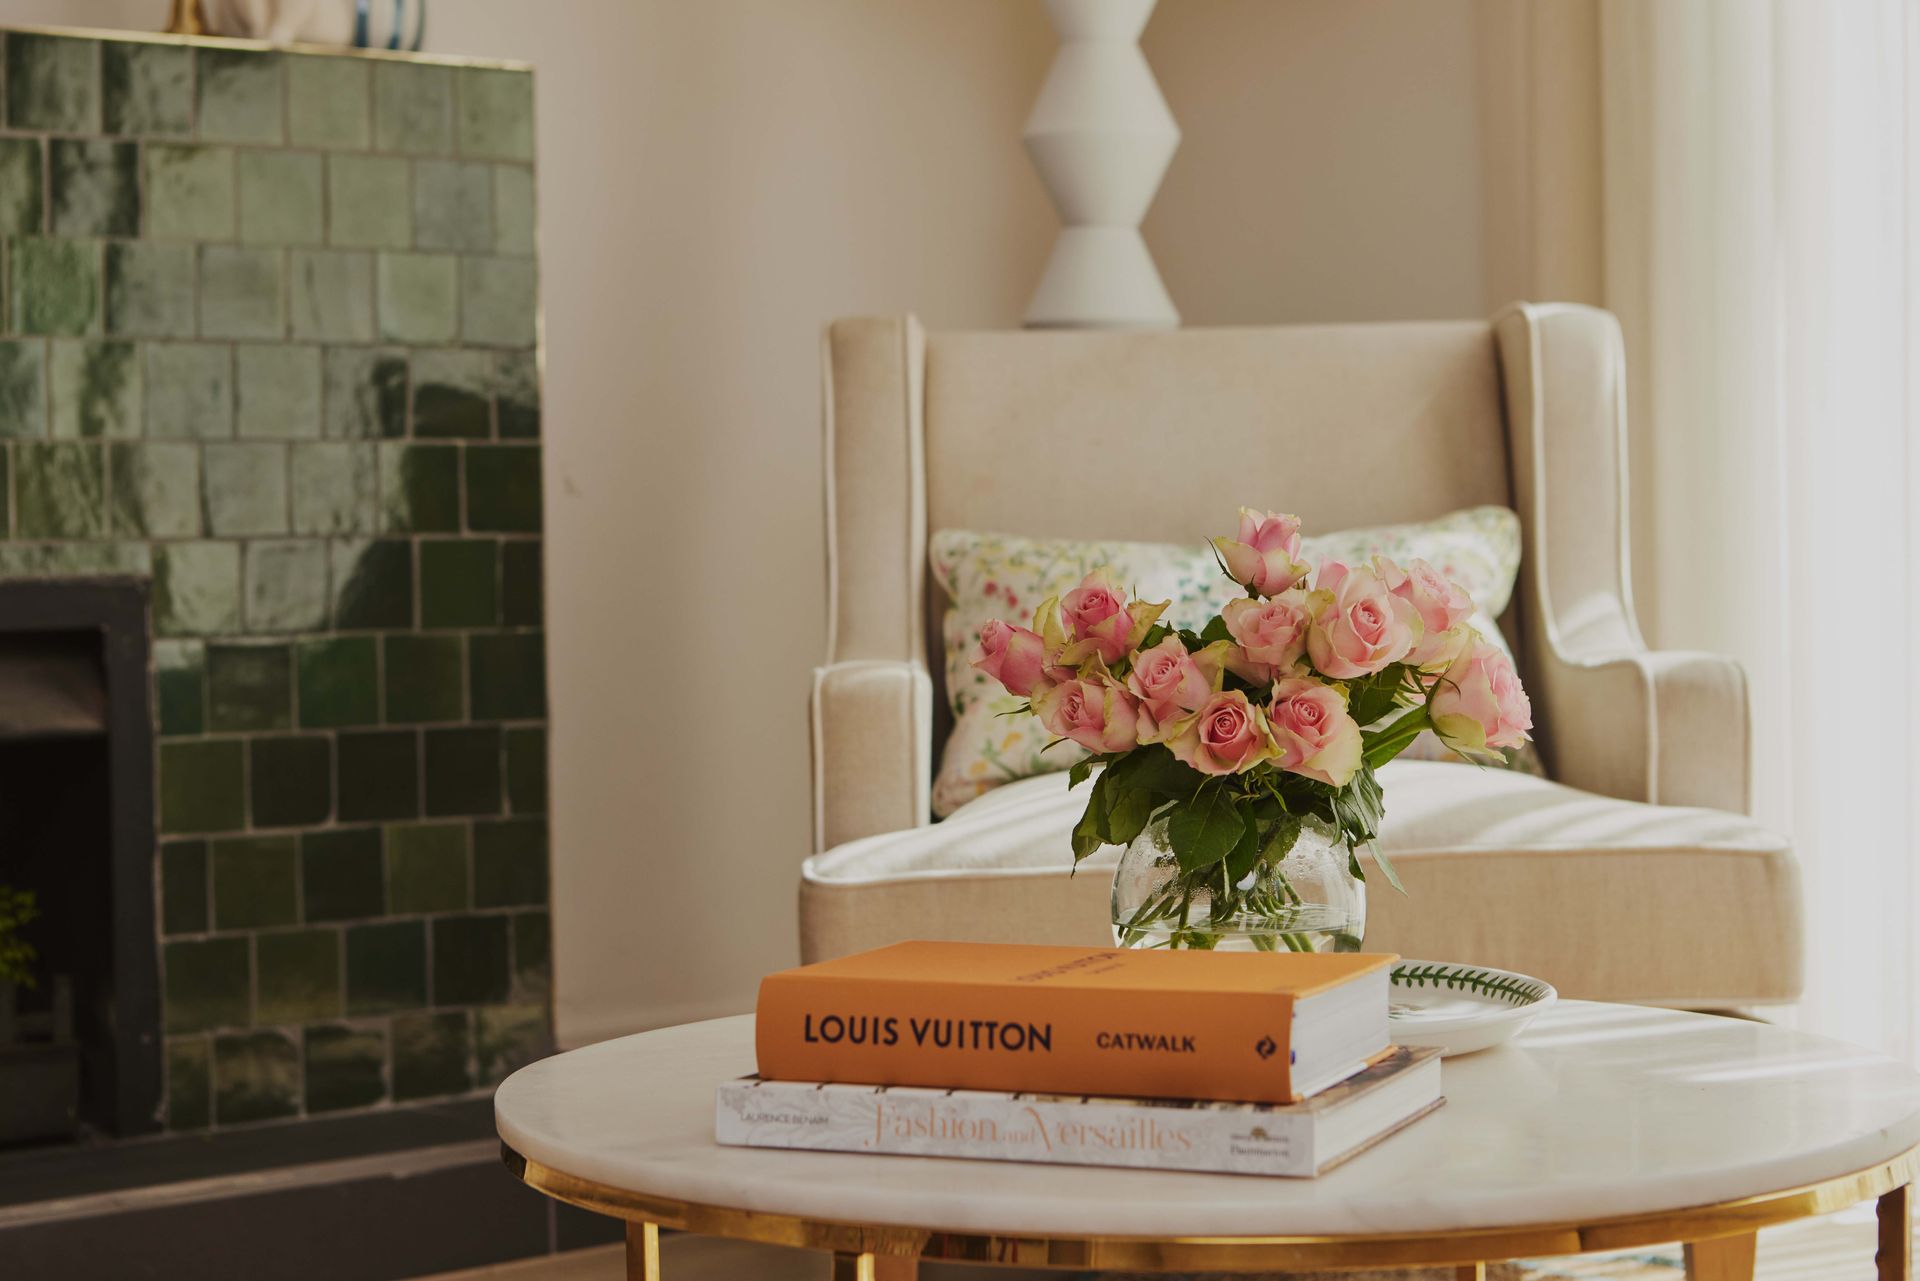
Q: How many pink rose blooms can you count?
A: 11